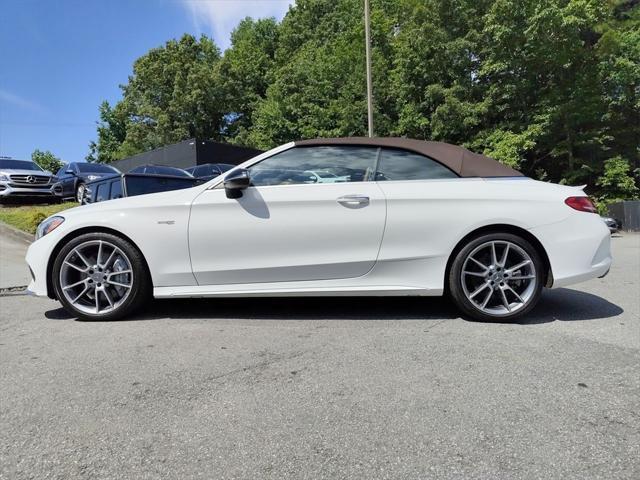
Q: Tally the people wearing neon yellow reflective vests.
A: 0